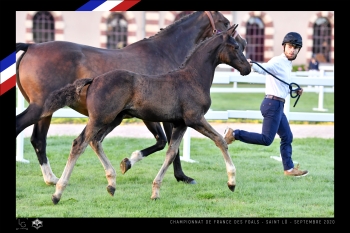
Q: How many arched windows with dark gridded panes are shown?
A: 4